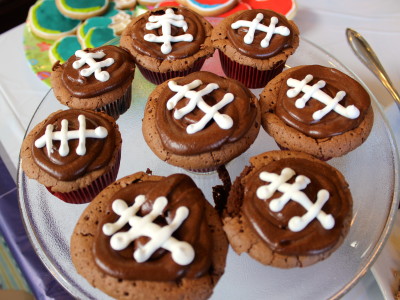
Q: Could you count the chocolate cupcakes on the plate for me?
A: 8